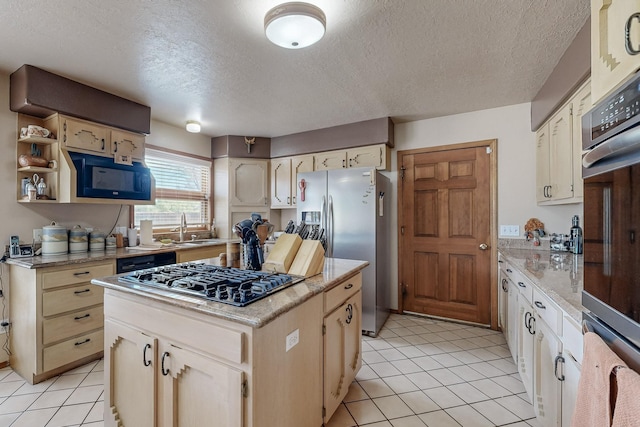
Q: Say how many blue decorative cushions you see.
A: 0